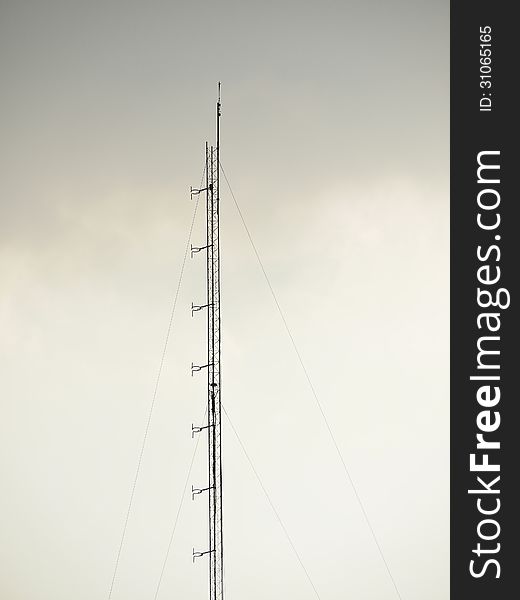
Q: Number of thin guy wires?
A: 4